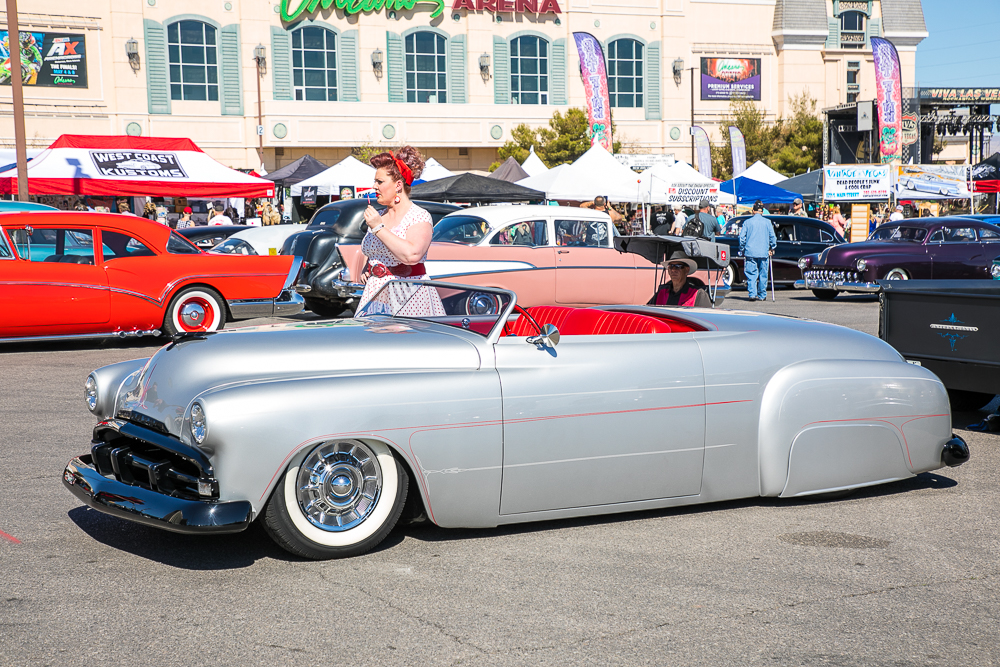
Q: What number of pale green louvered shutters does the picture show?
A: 11